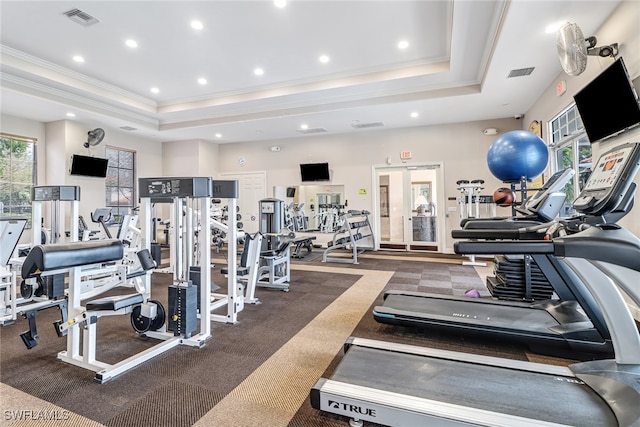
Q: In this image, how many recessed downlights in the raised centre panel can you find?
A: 9